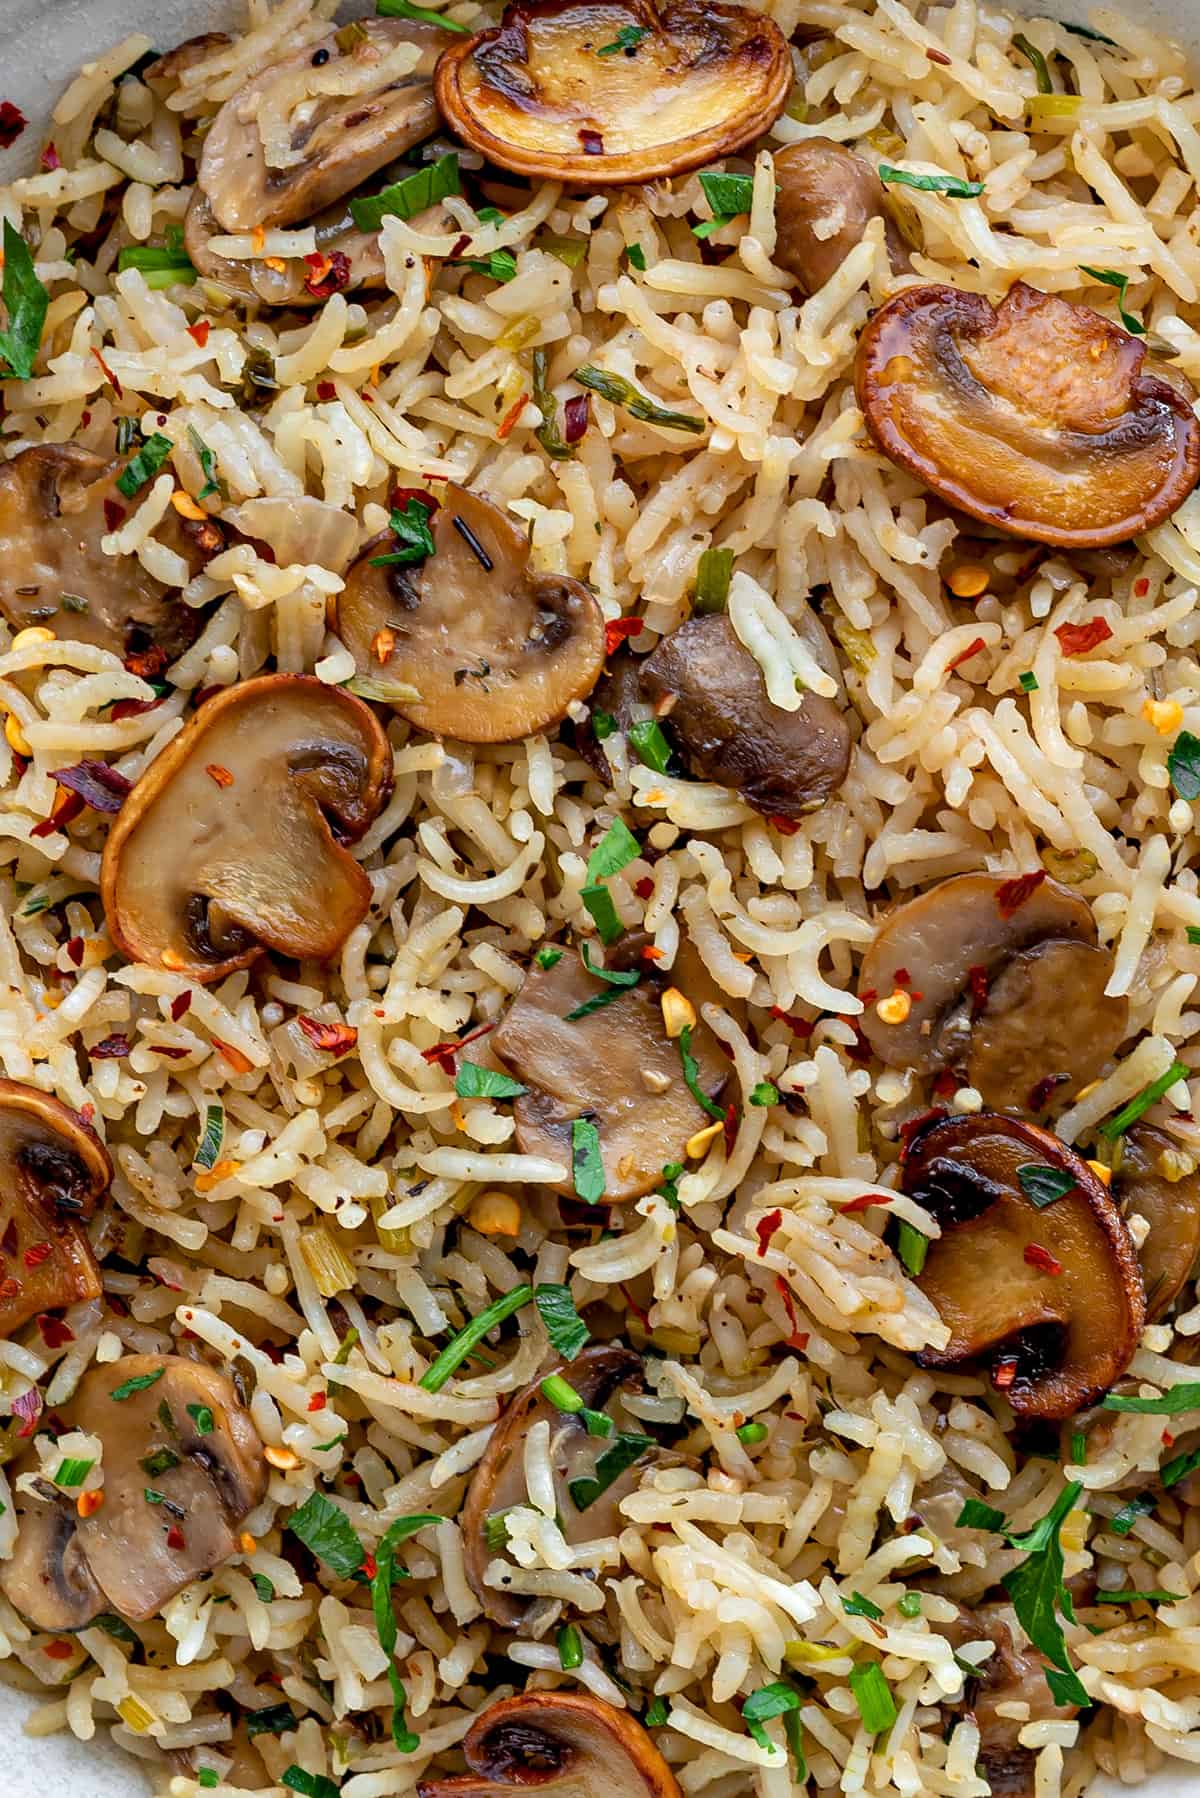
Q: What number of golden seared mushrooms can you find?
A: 6